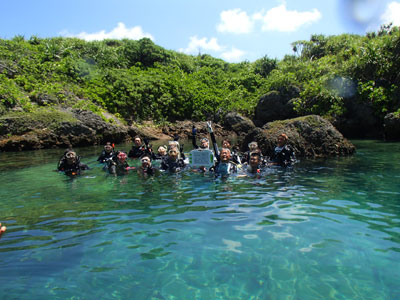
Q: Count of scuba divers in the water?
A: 14